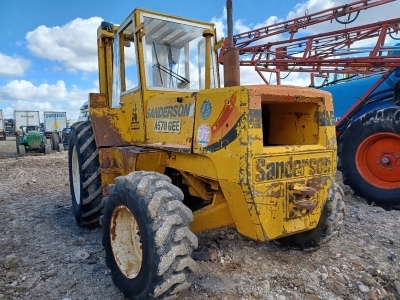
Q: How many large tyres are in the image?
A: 4